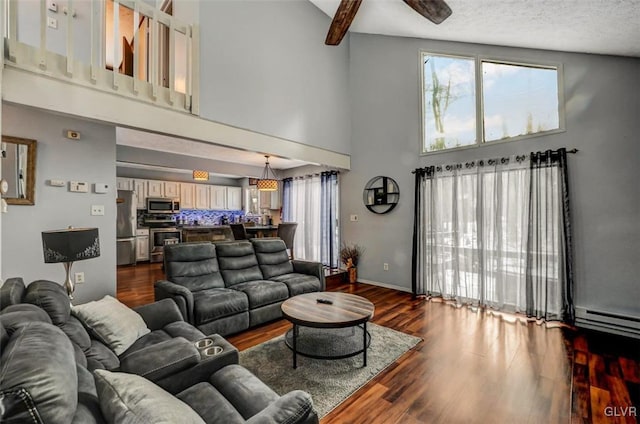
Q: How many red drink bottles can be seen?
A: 0